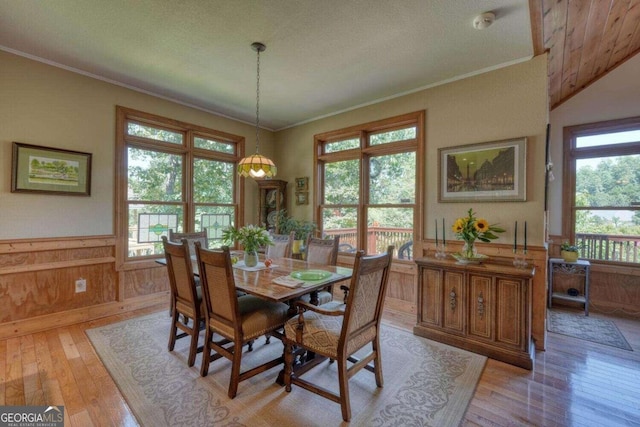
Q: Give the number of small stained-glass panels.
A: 2